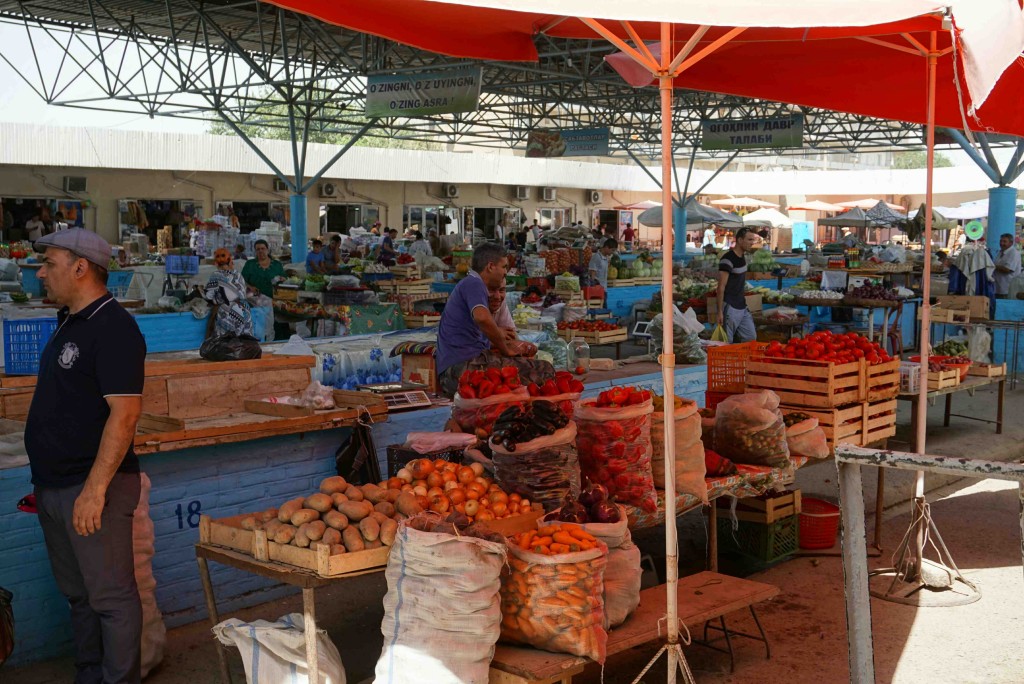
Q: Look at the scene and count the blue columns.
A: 3